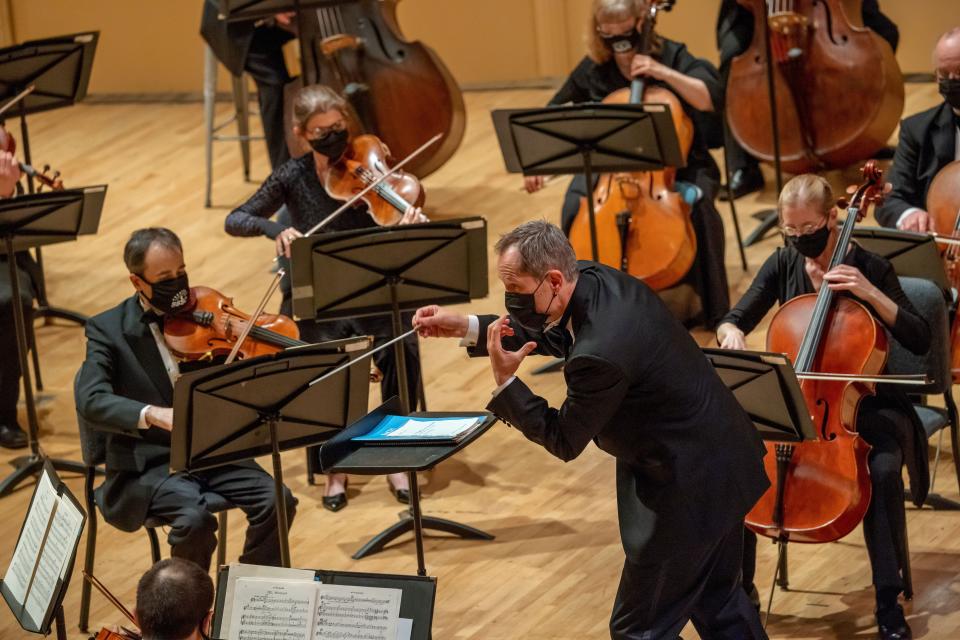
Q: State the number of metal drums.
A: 0